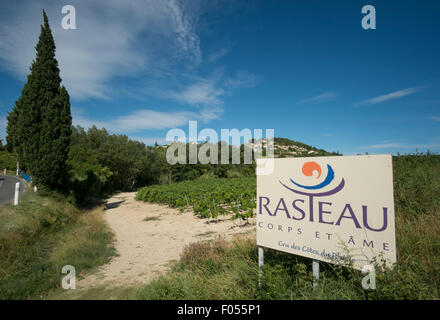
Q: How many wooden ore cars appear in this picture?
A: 0